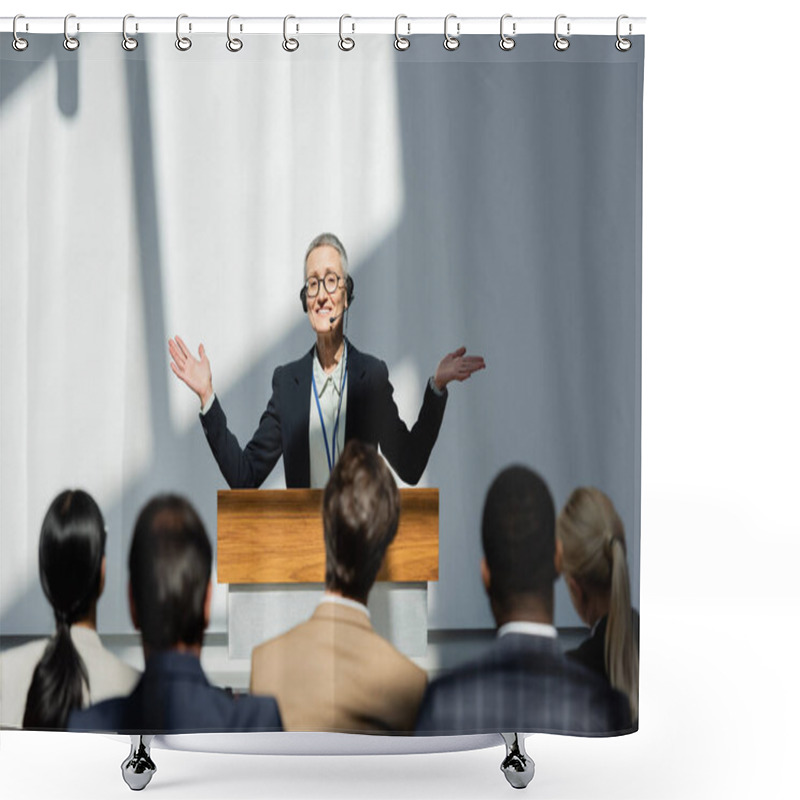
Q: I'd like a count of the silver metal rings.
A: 12